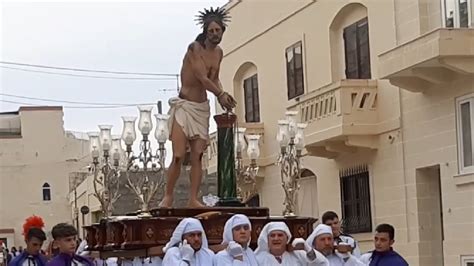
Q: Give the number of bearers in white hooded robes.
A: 4